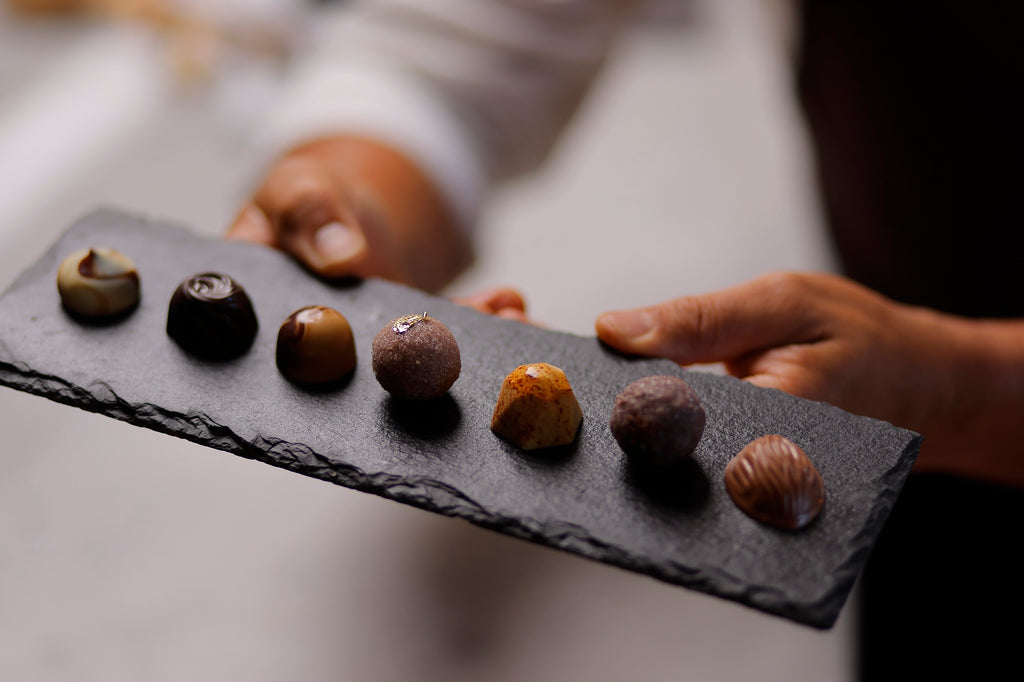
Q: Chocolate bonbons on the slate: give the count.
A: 7